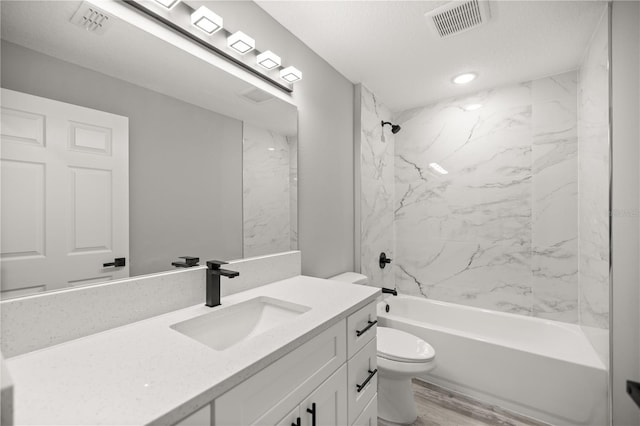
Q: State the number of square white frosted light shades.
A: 5